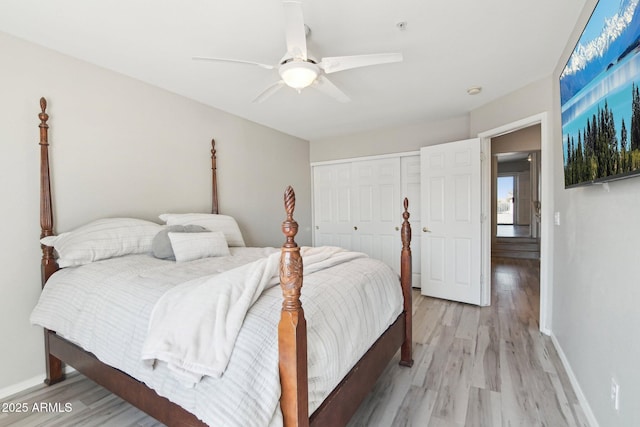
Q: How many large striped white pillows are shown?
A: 2